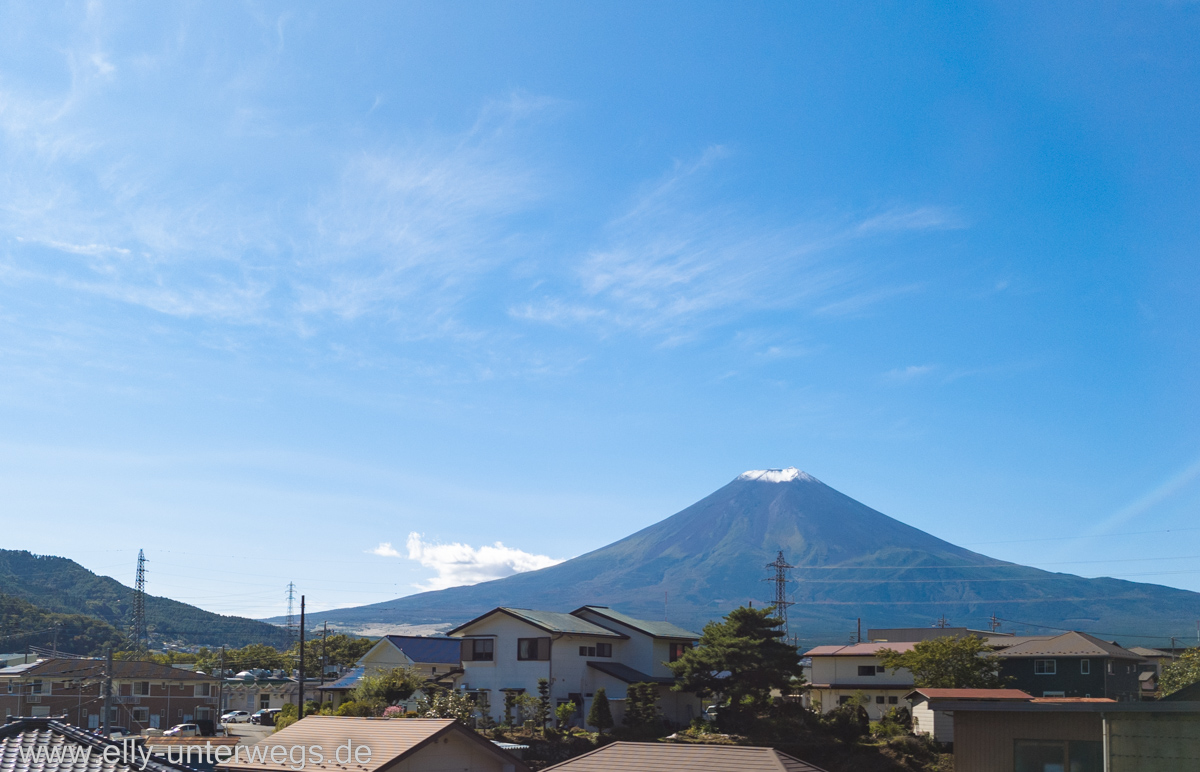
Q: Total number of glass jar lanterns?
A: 0